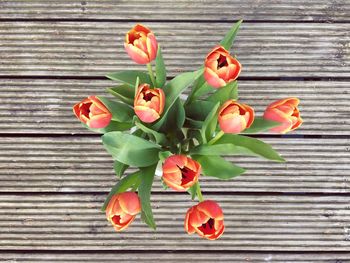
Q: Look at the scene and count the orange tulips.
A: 9